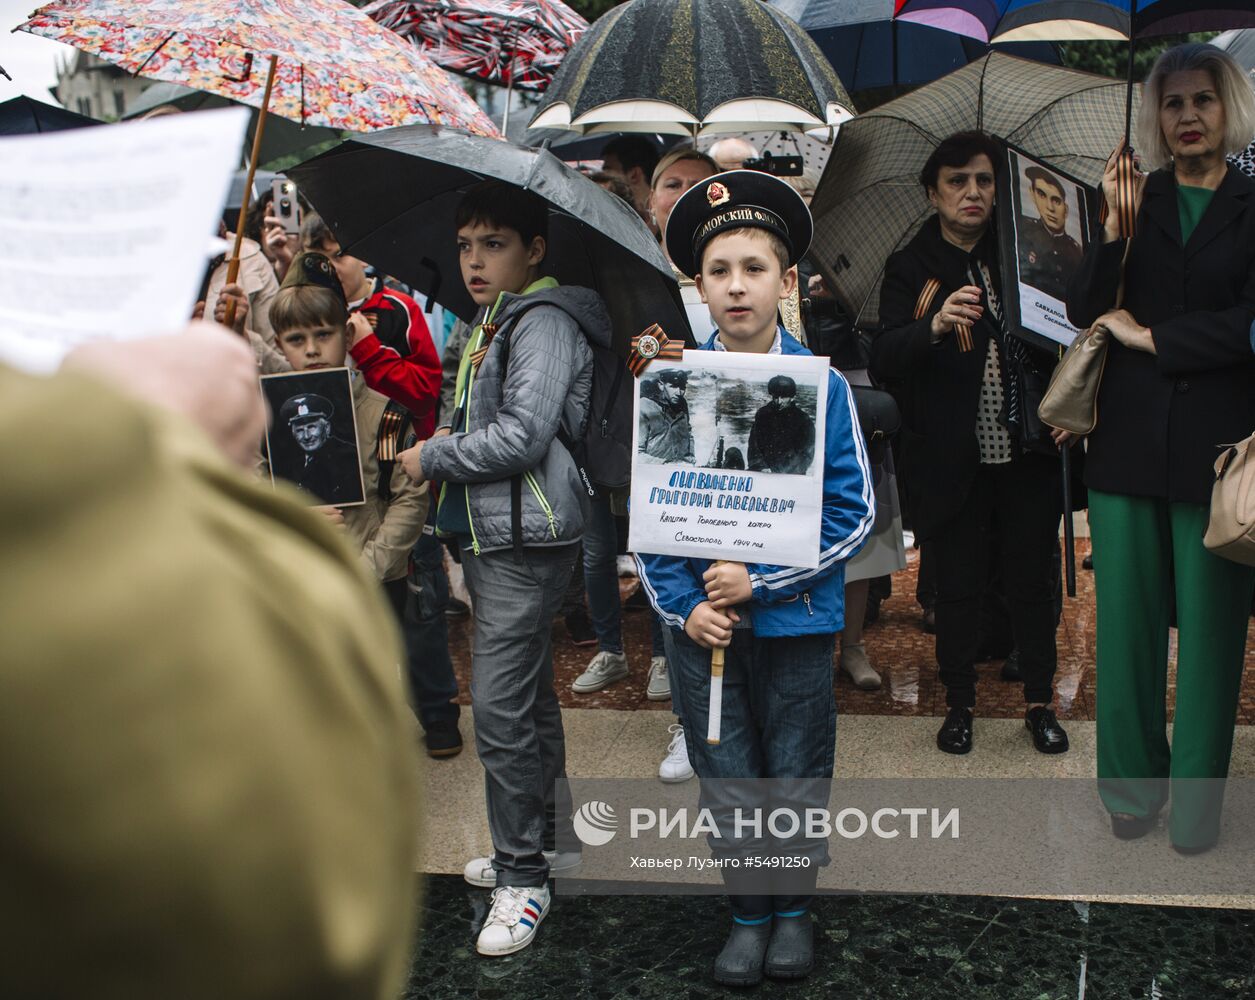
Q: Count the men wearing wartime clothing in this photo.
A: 4